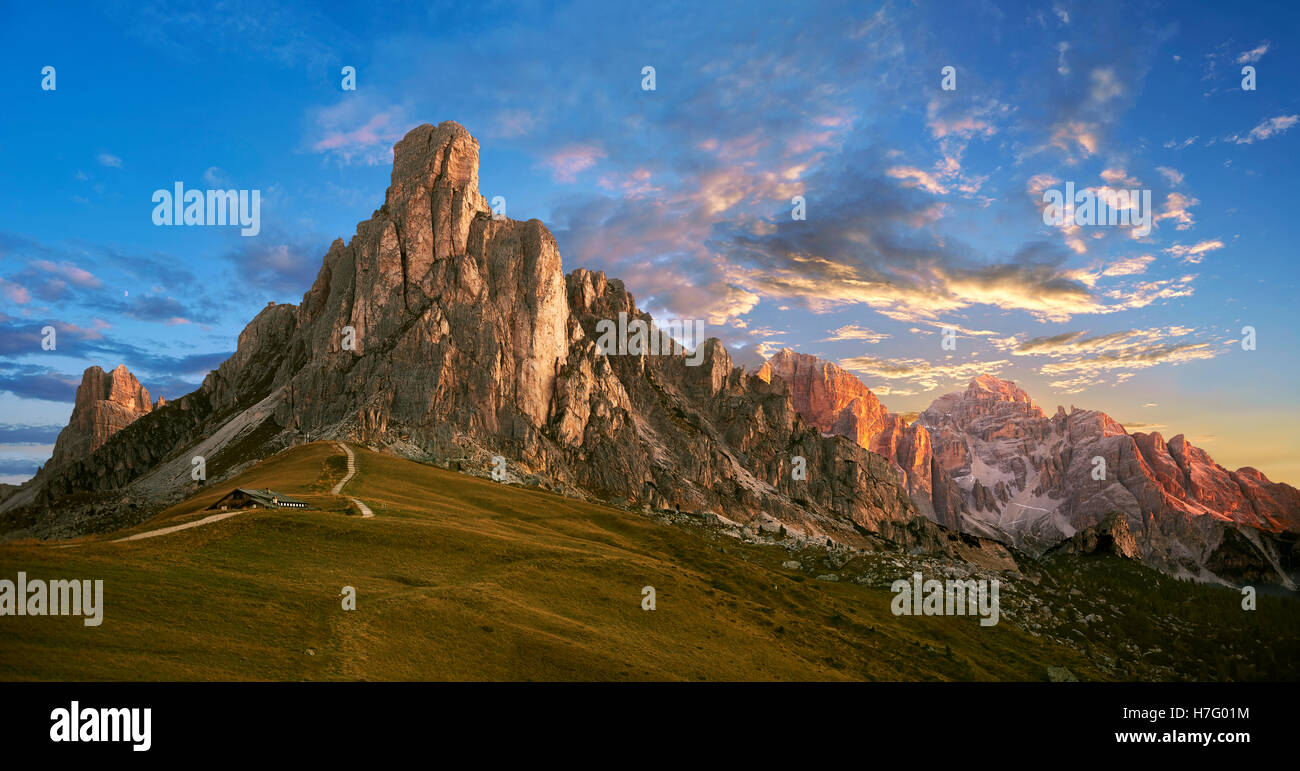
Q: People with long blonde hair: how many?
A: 0